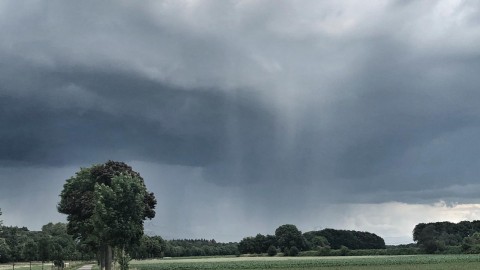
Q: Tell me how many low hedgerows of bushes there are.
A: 1